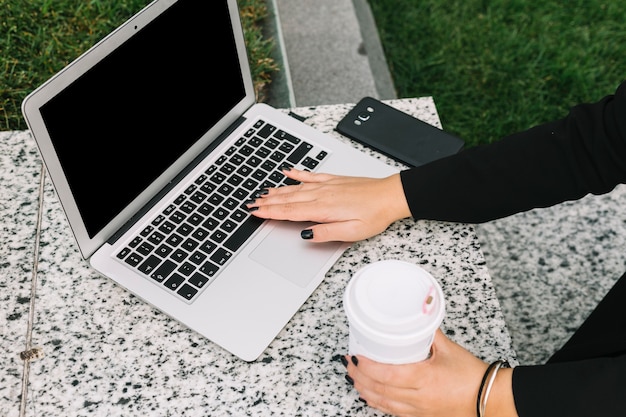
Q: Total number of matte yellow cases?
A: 0